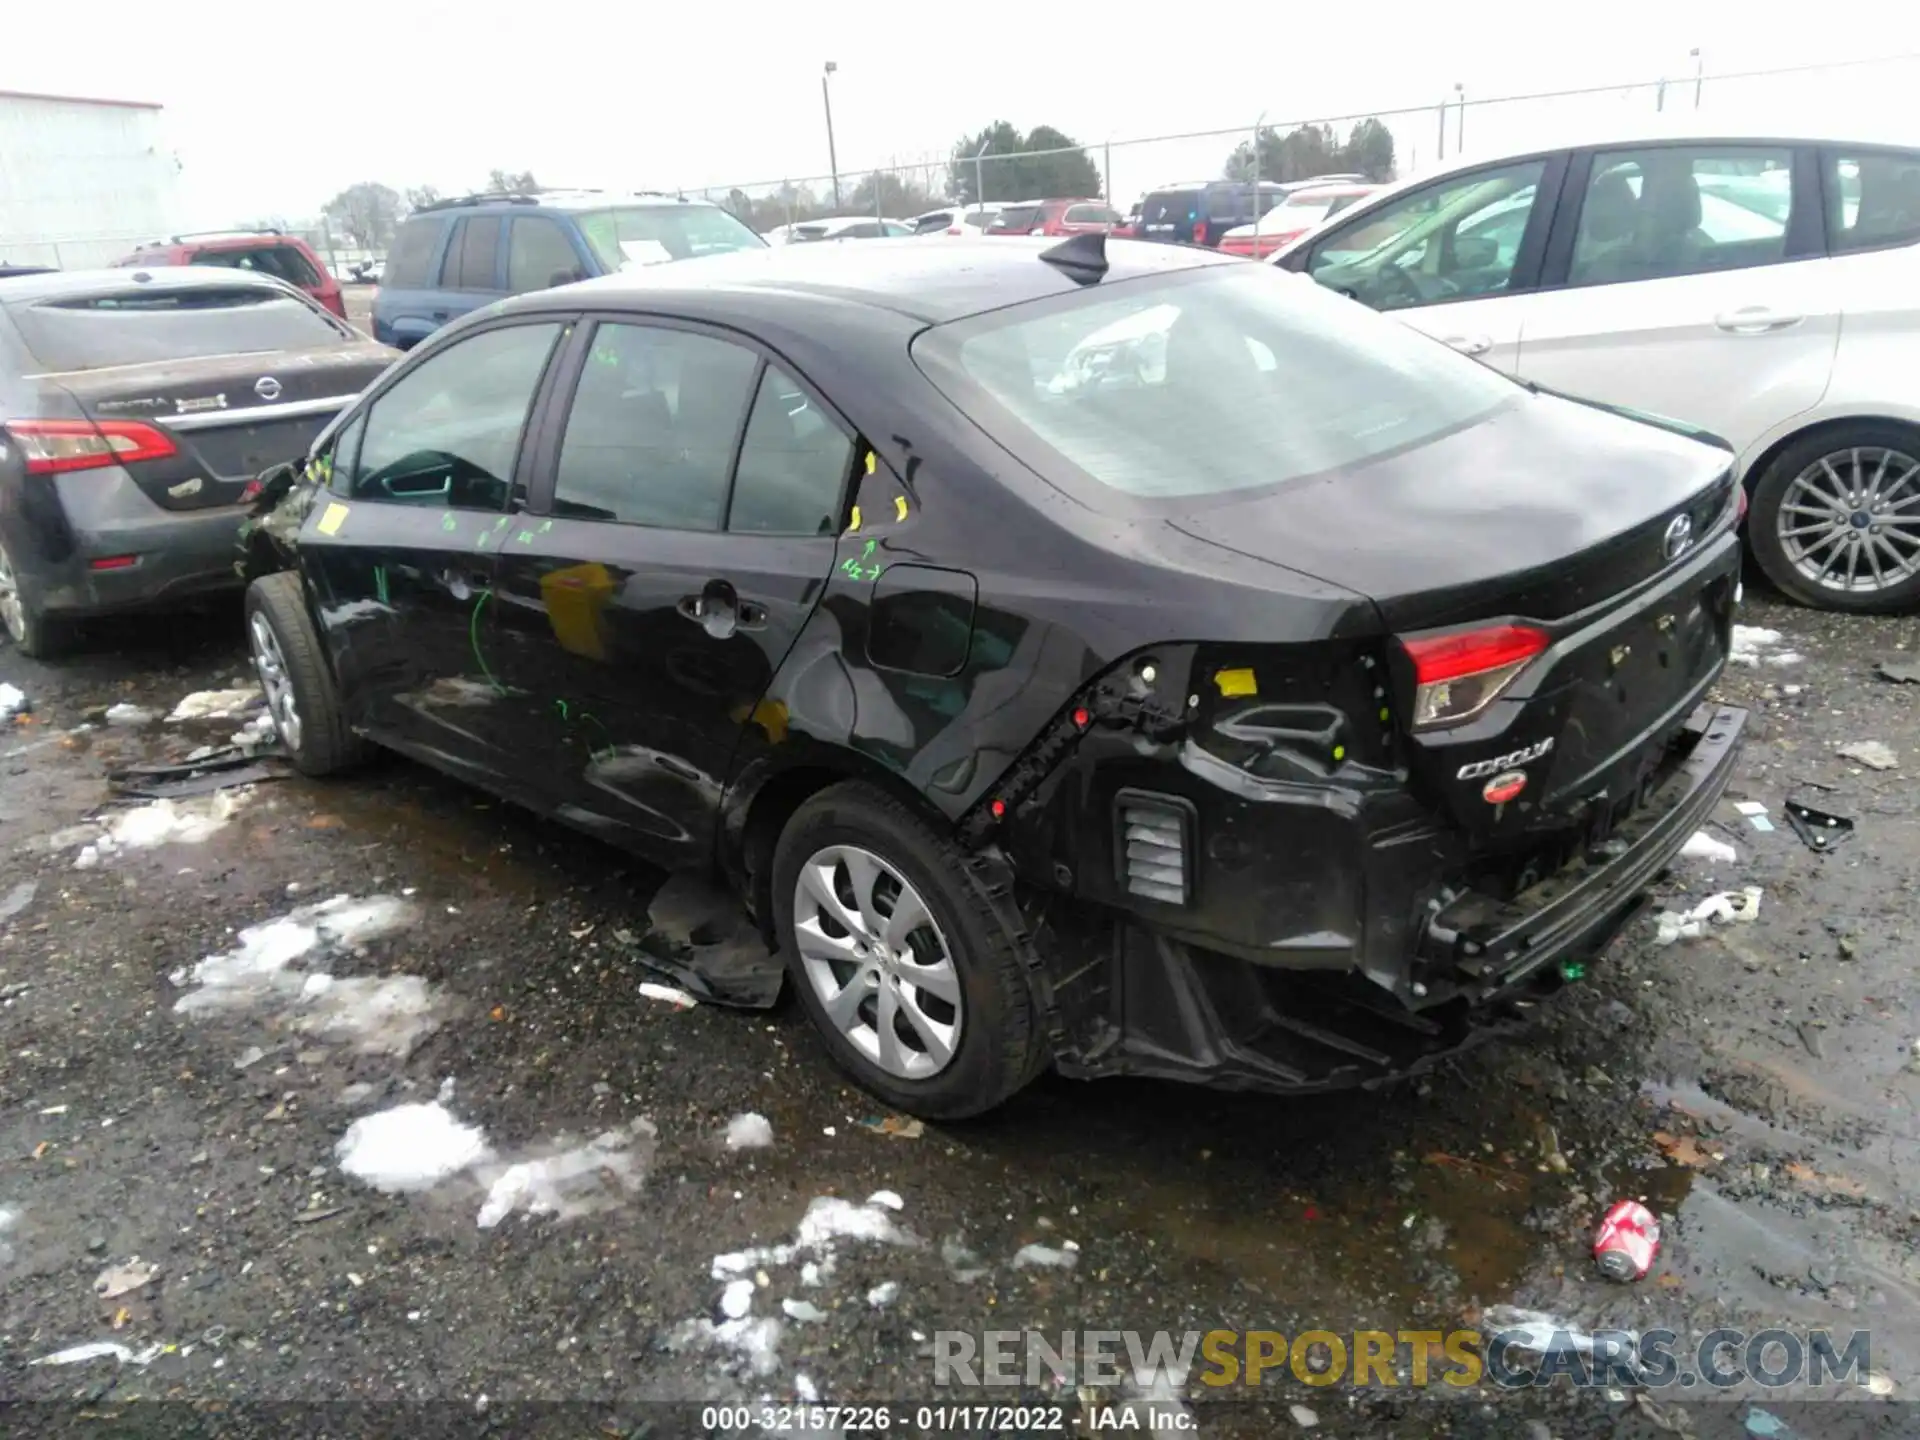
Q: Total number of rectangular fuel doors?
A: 1